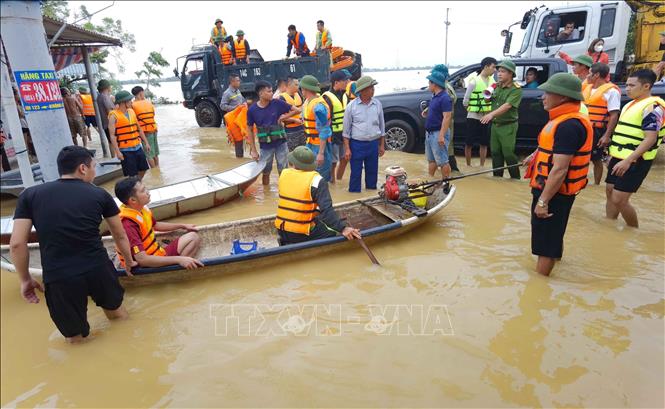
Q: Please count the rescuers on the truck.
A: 5